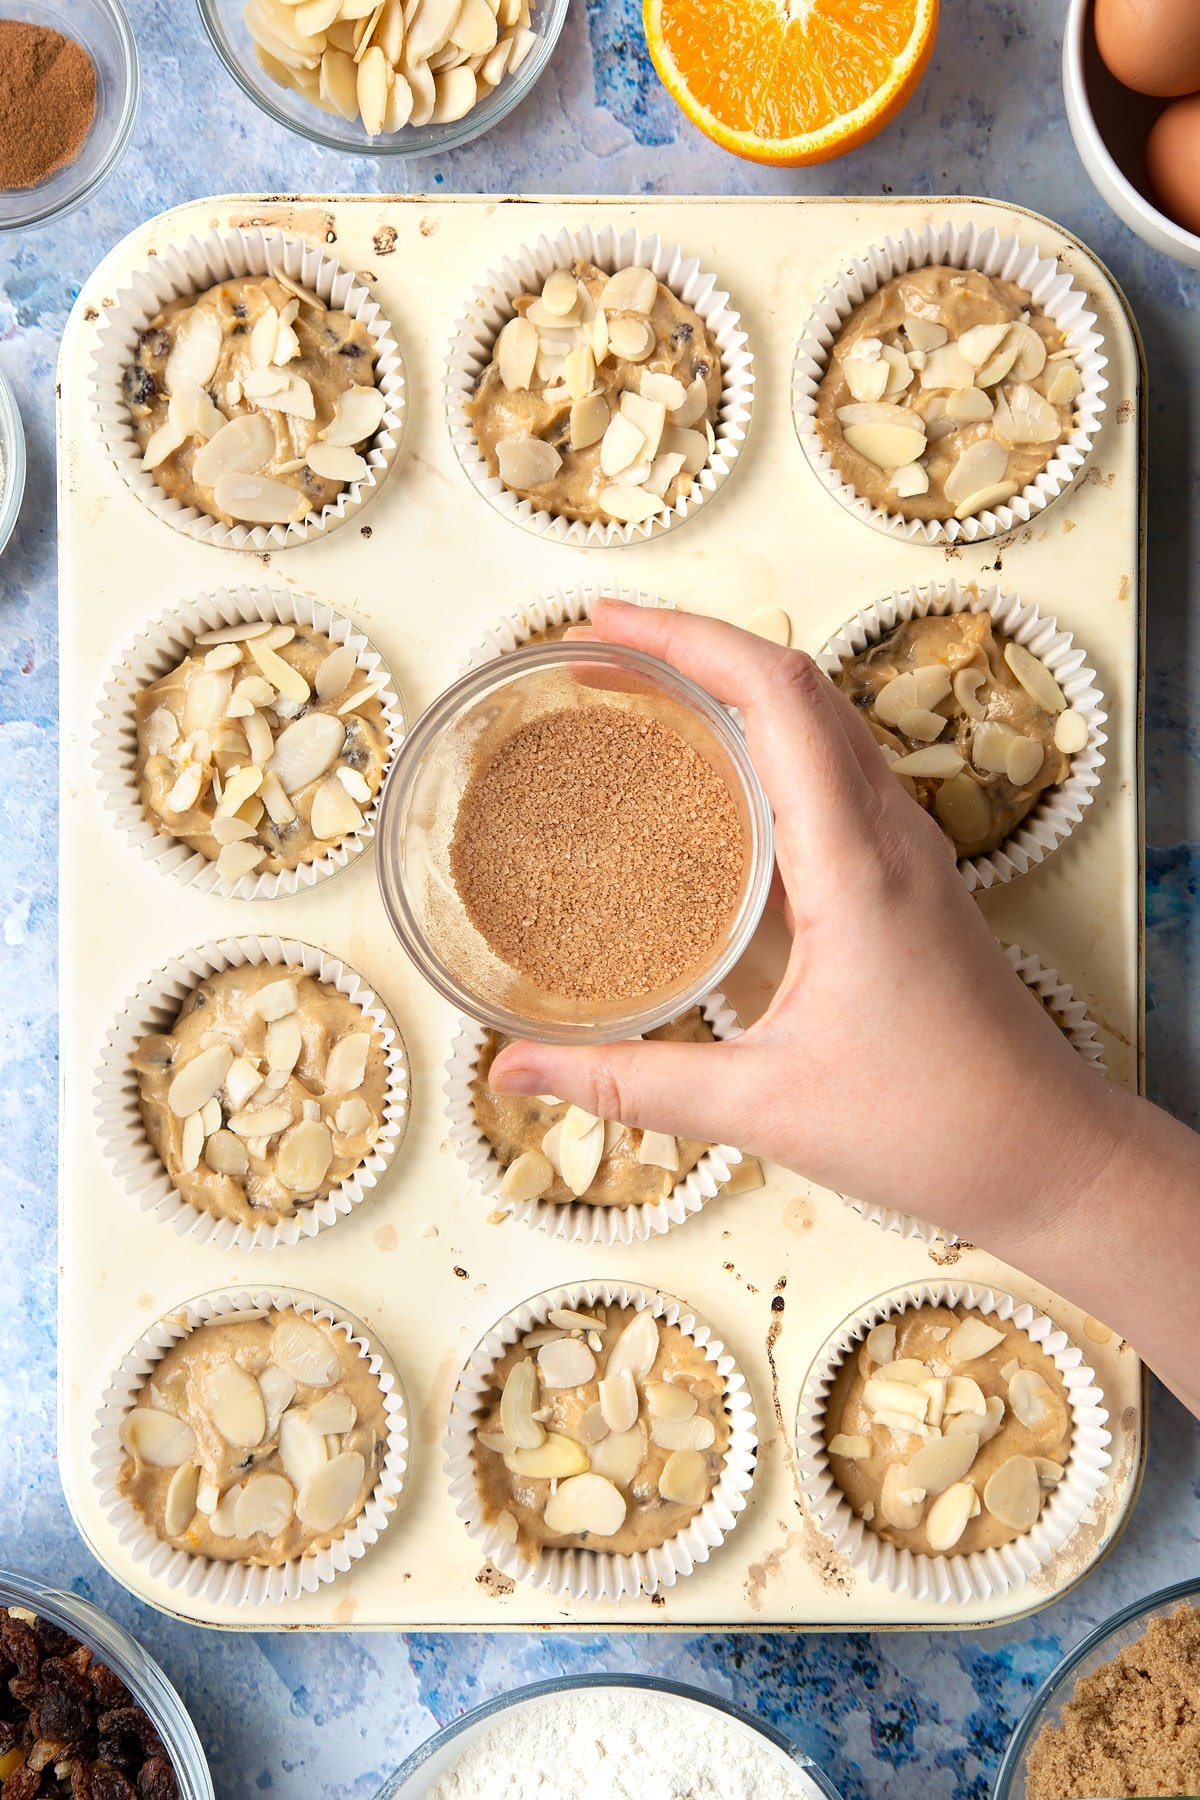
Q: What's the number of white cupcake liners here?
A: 12